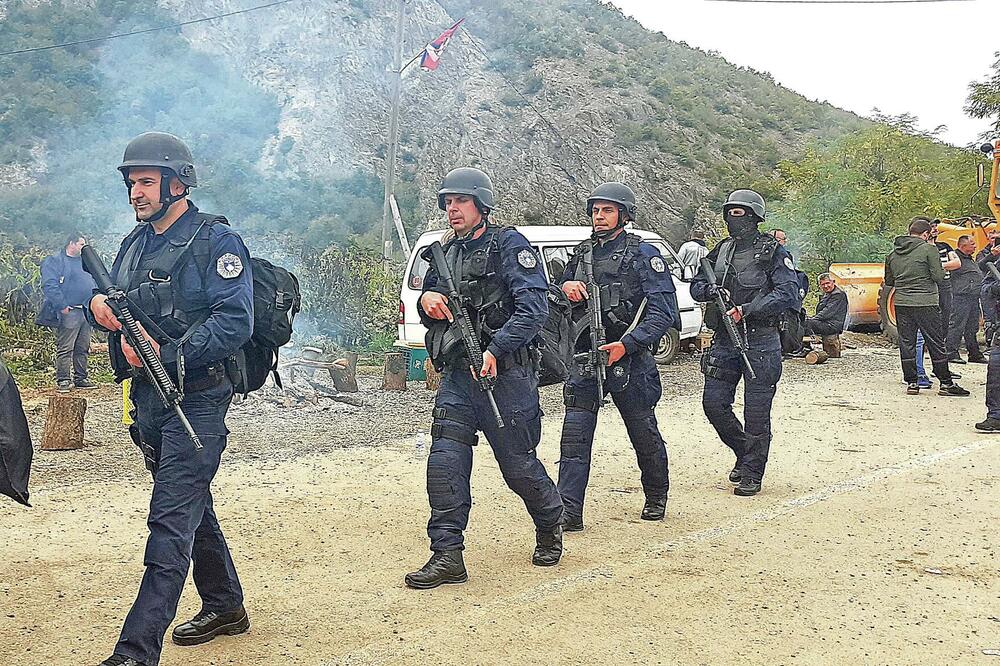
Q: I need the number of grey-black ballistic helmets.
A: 4